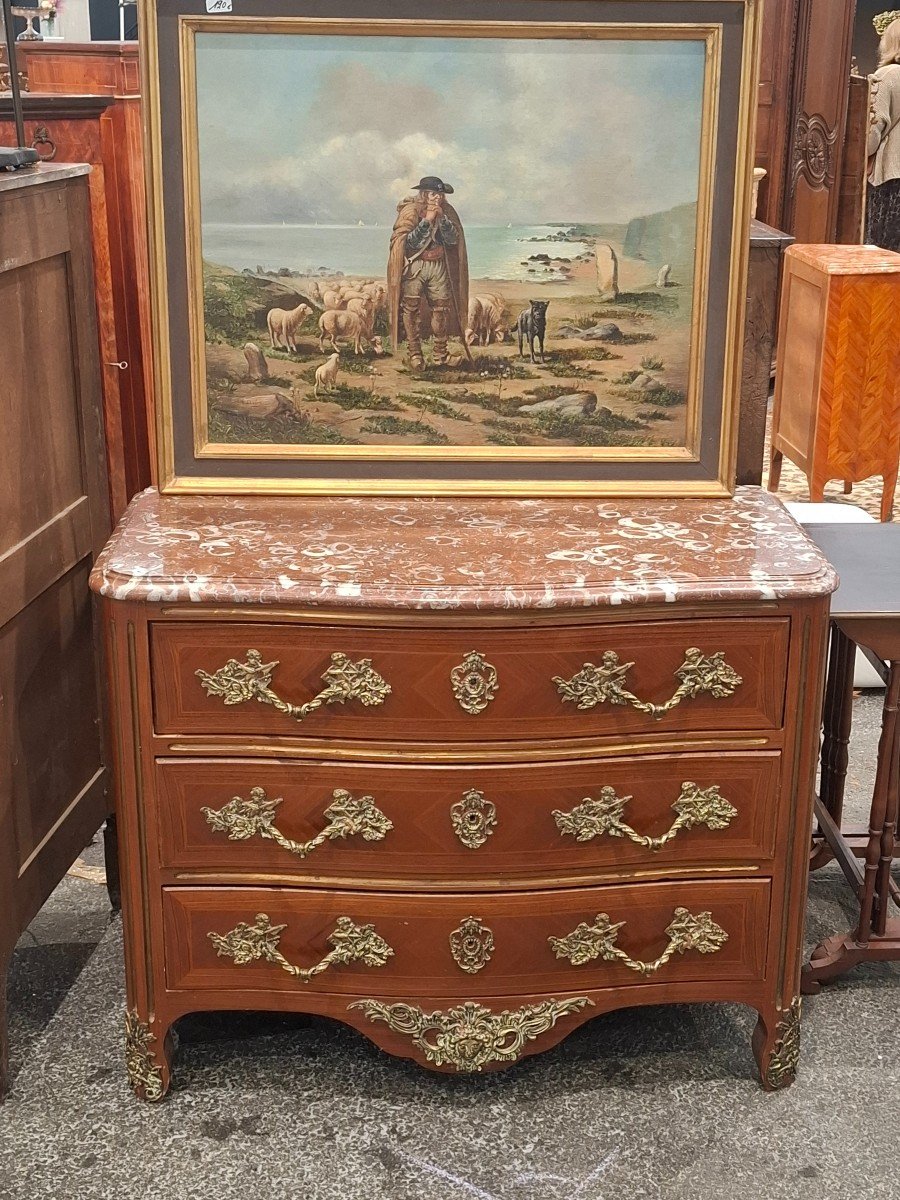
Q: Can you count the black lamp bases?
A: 1